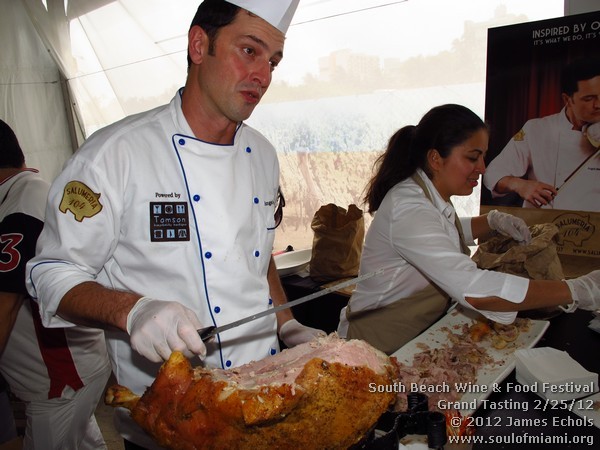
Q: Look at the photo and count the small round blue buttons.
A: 10